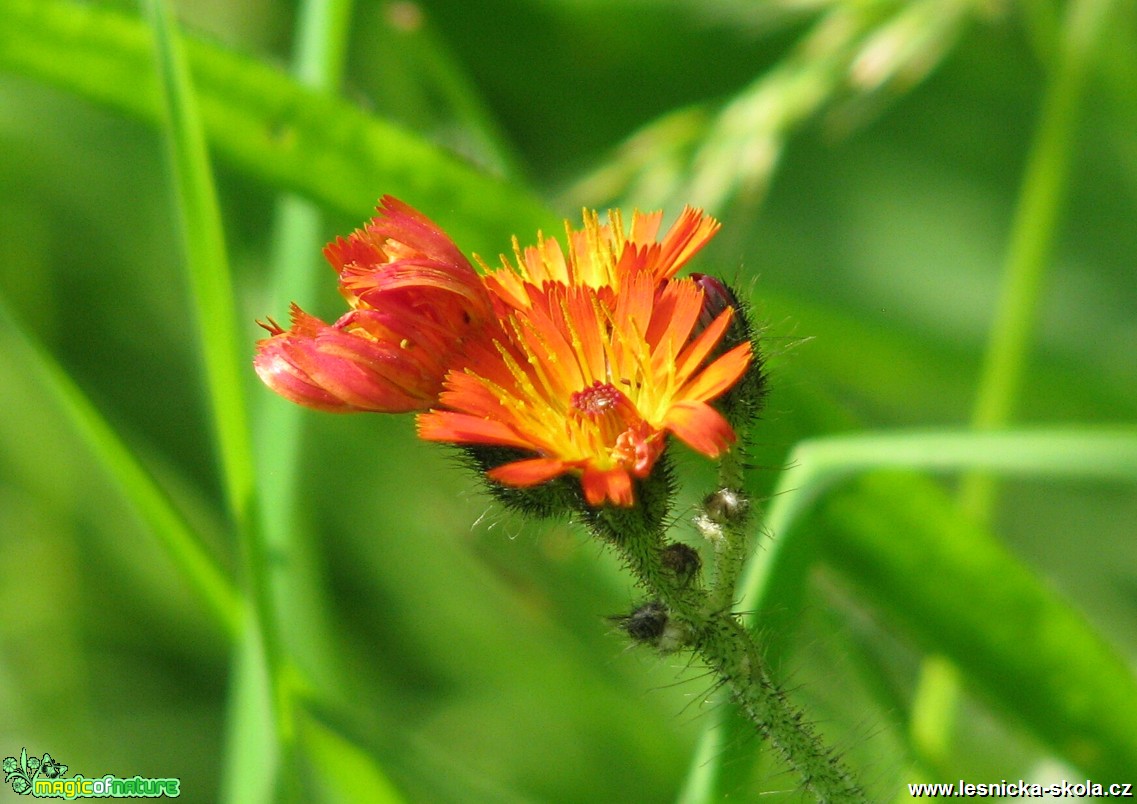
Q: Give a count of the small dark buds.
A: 3